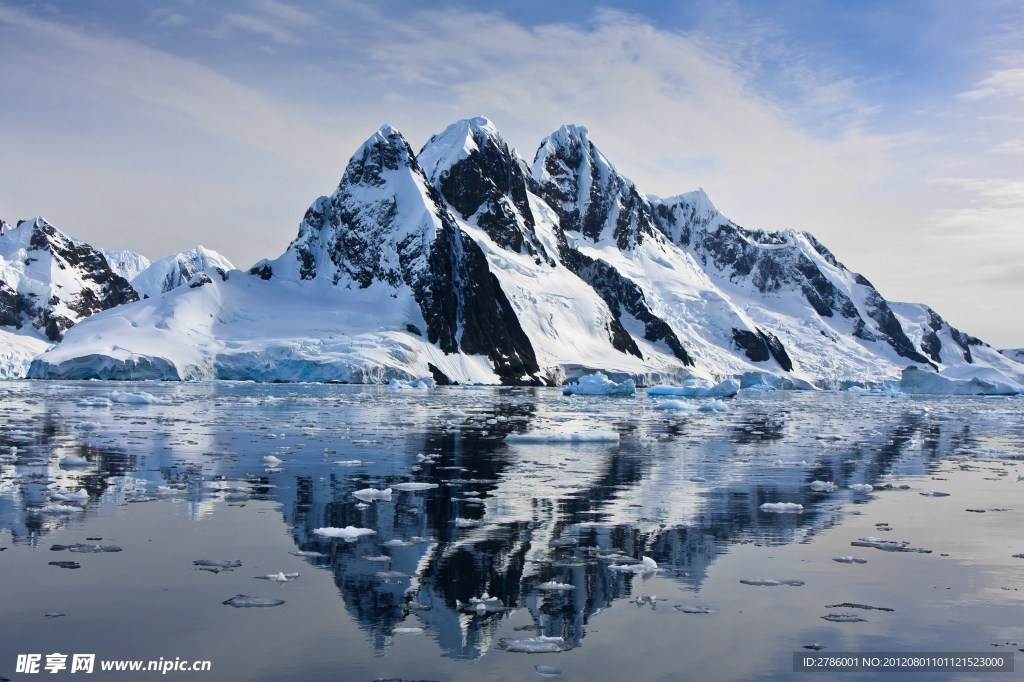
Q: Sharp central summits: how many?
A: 3